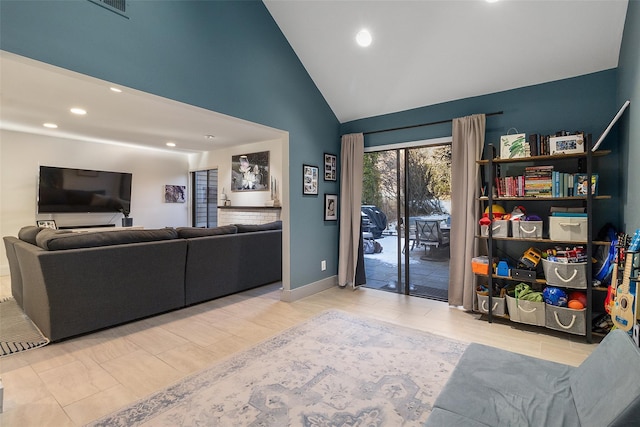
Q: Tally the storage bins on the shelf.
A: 7